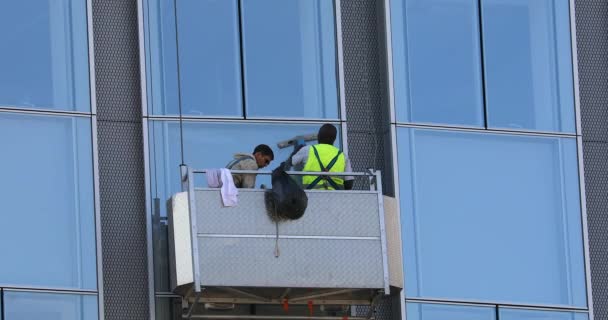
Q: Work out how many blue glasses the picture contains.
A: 11